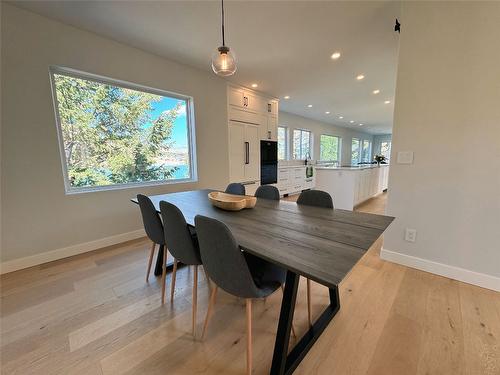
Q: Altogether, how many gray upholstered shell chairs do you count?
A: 6